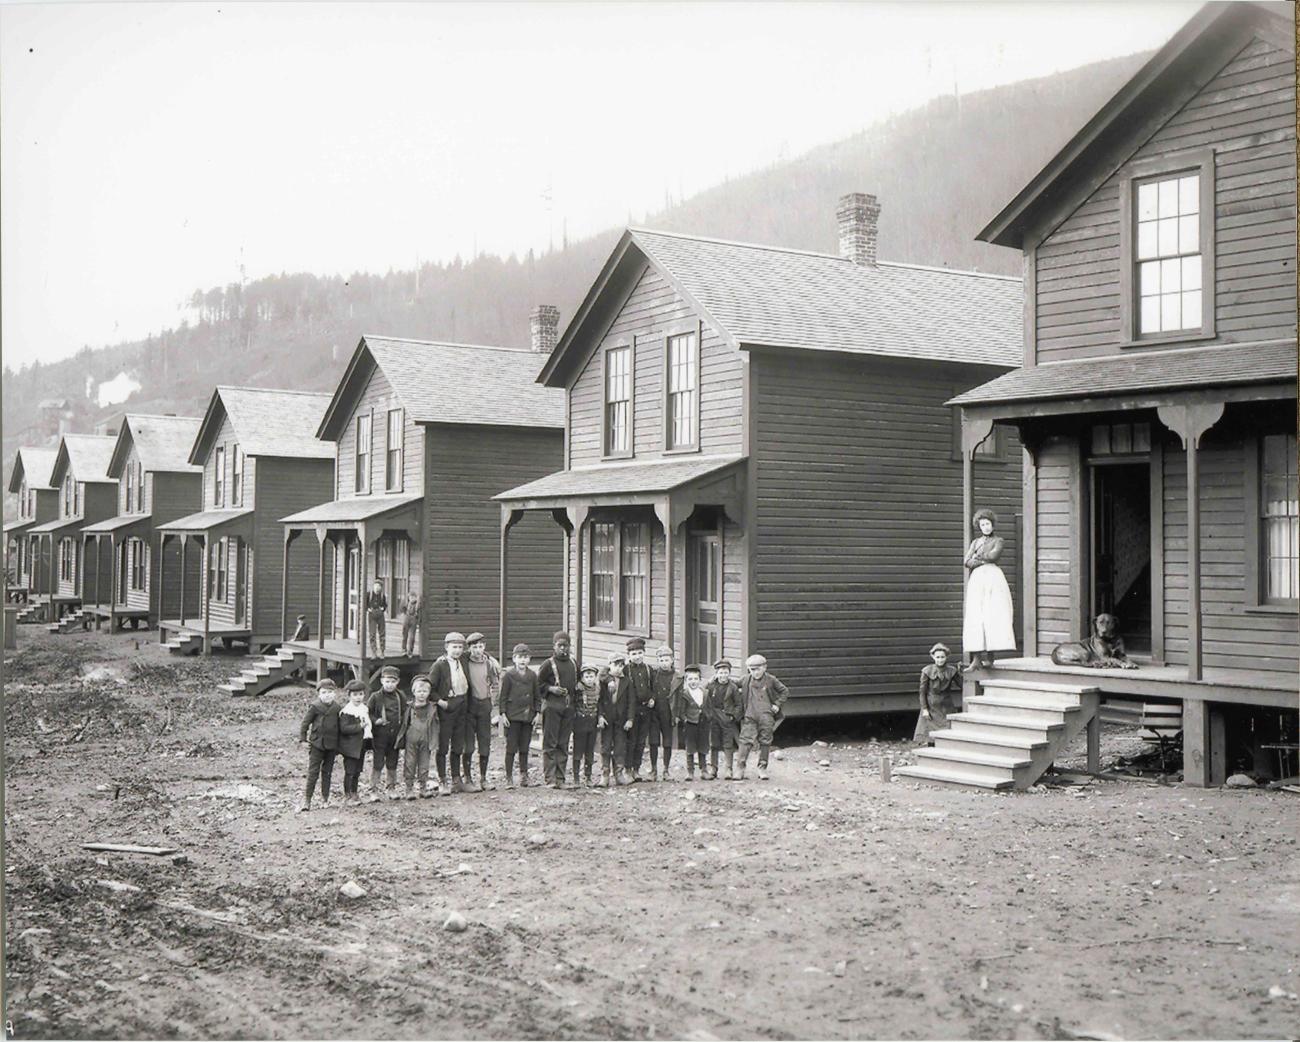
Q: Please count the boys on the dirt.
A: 15